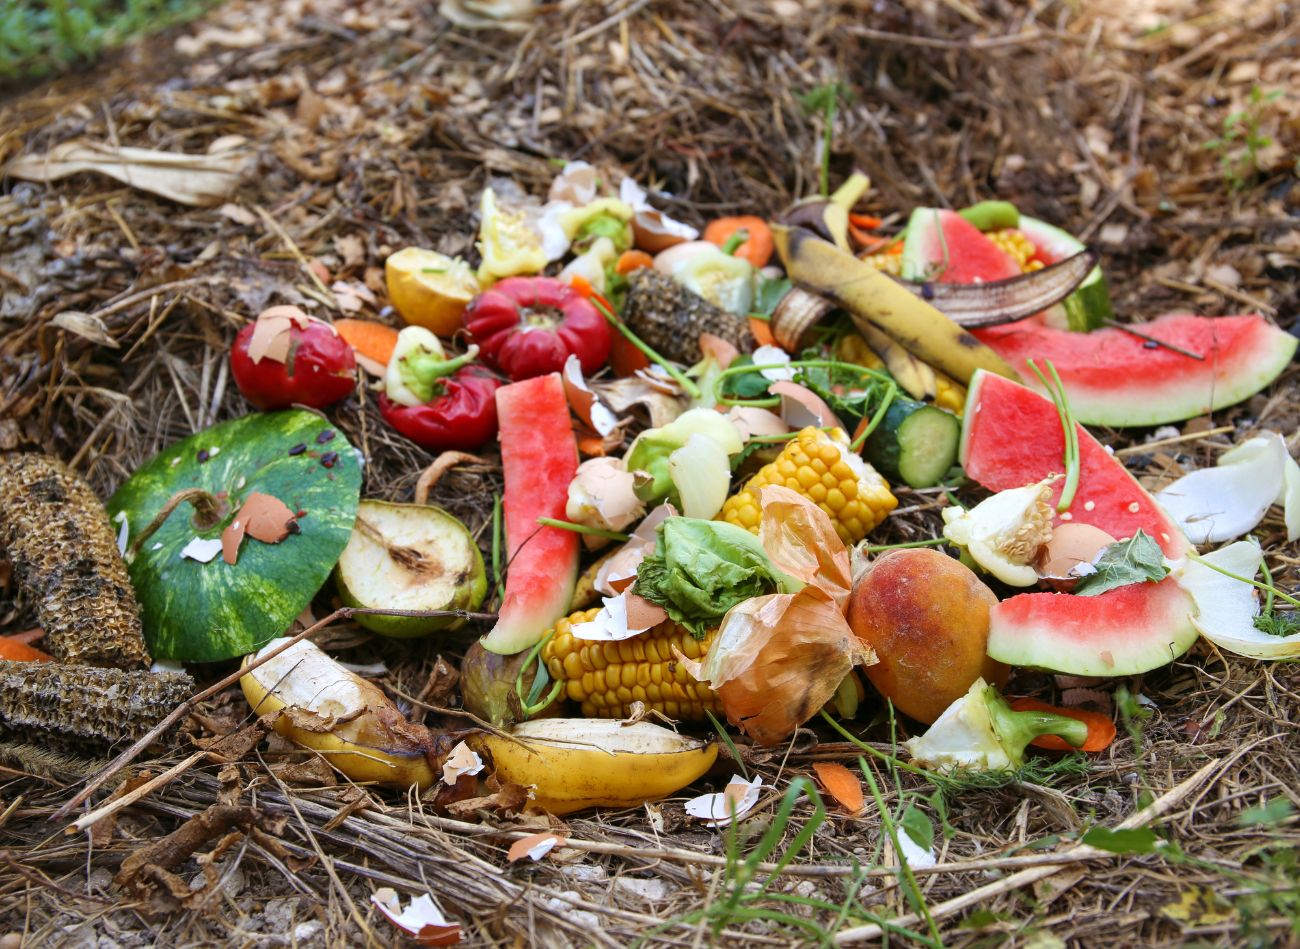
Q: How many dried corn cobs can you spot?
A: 3